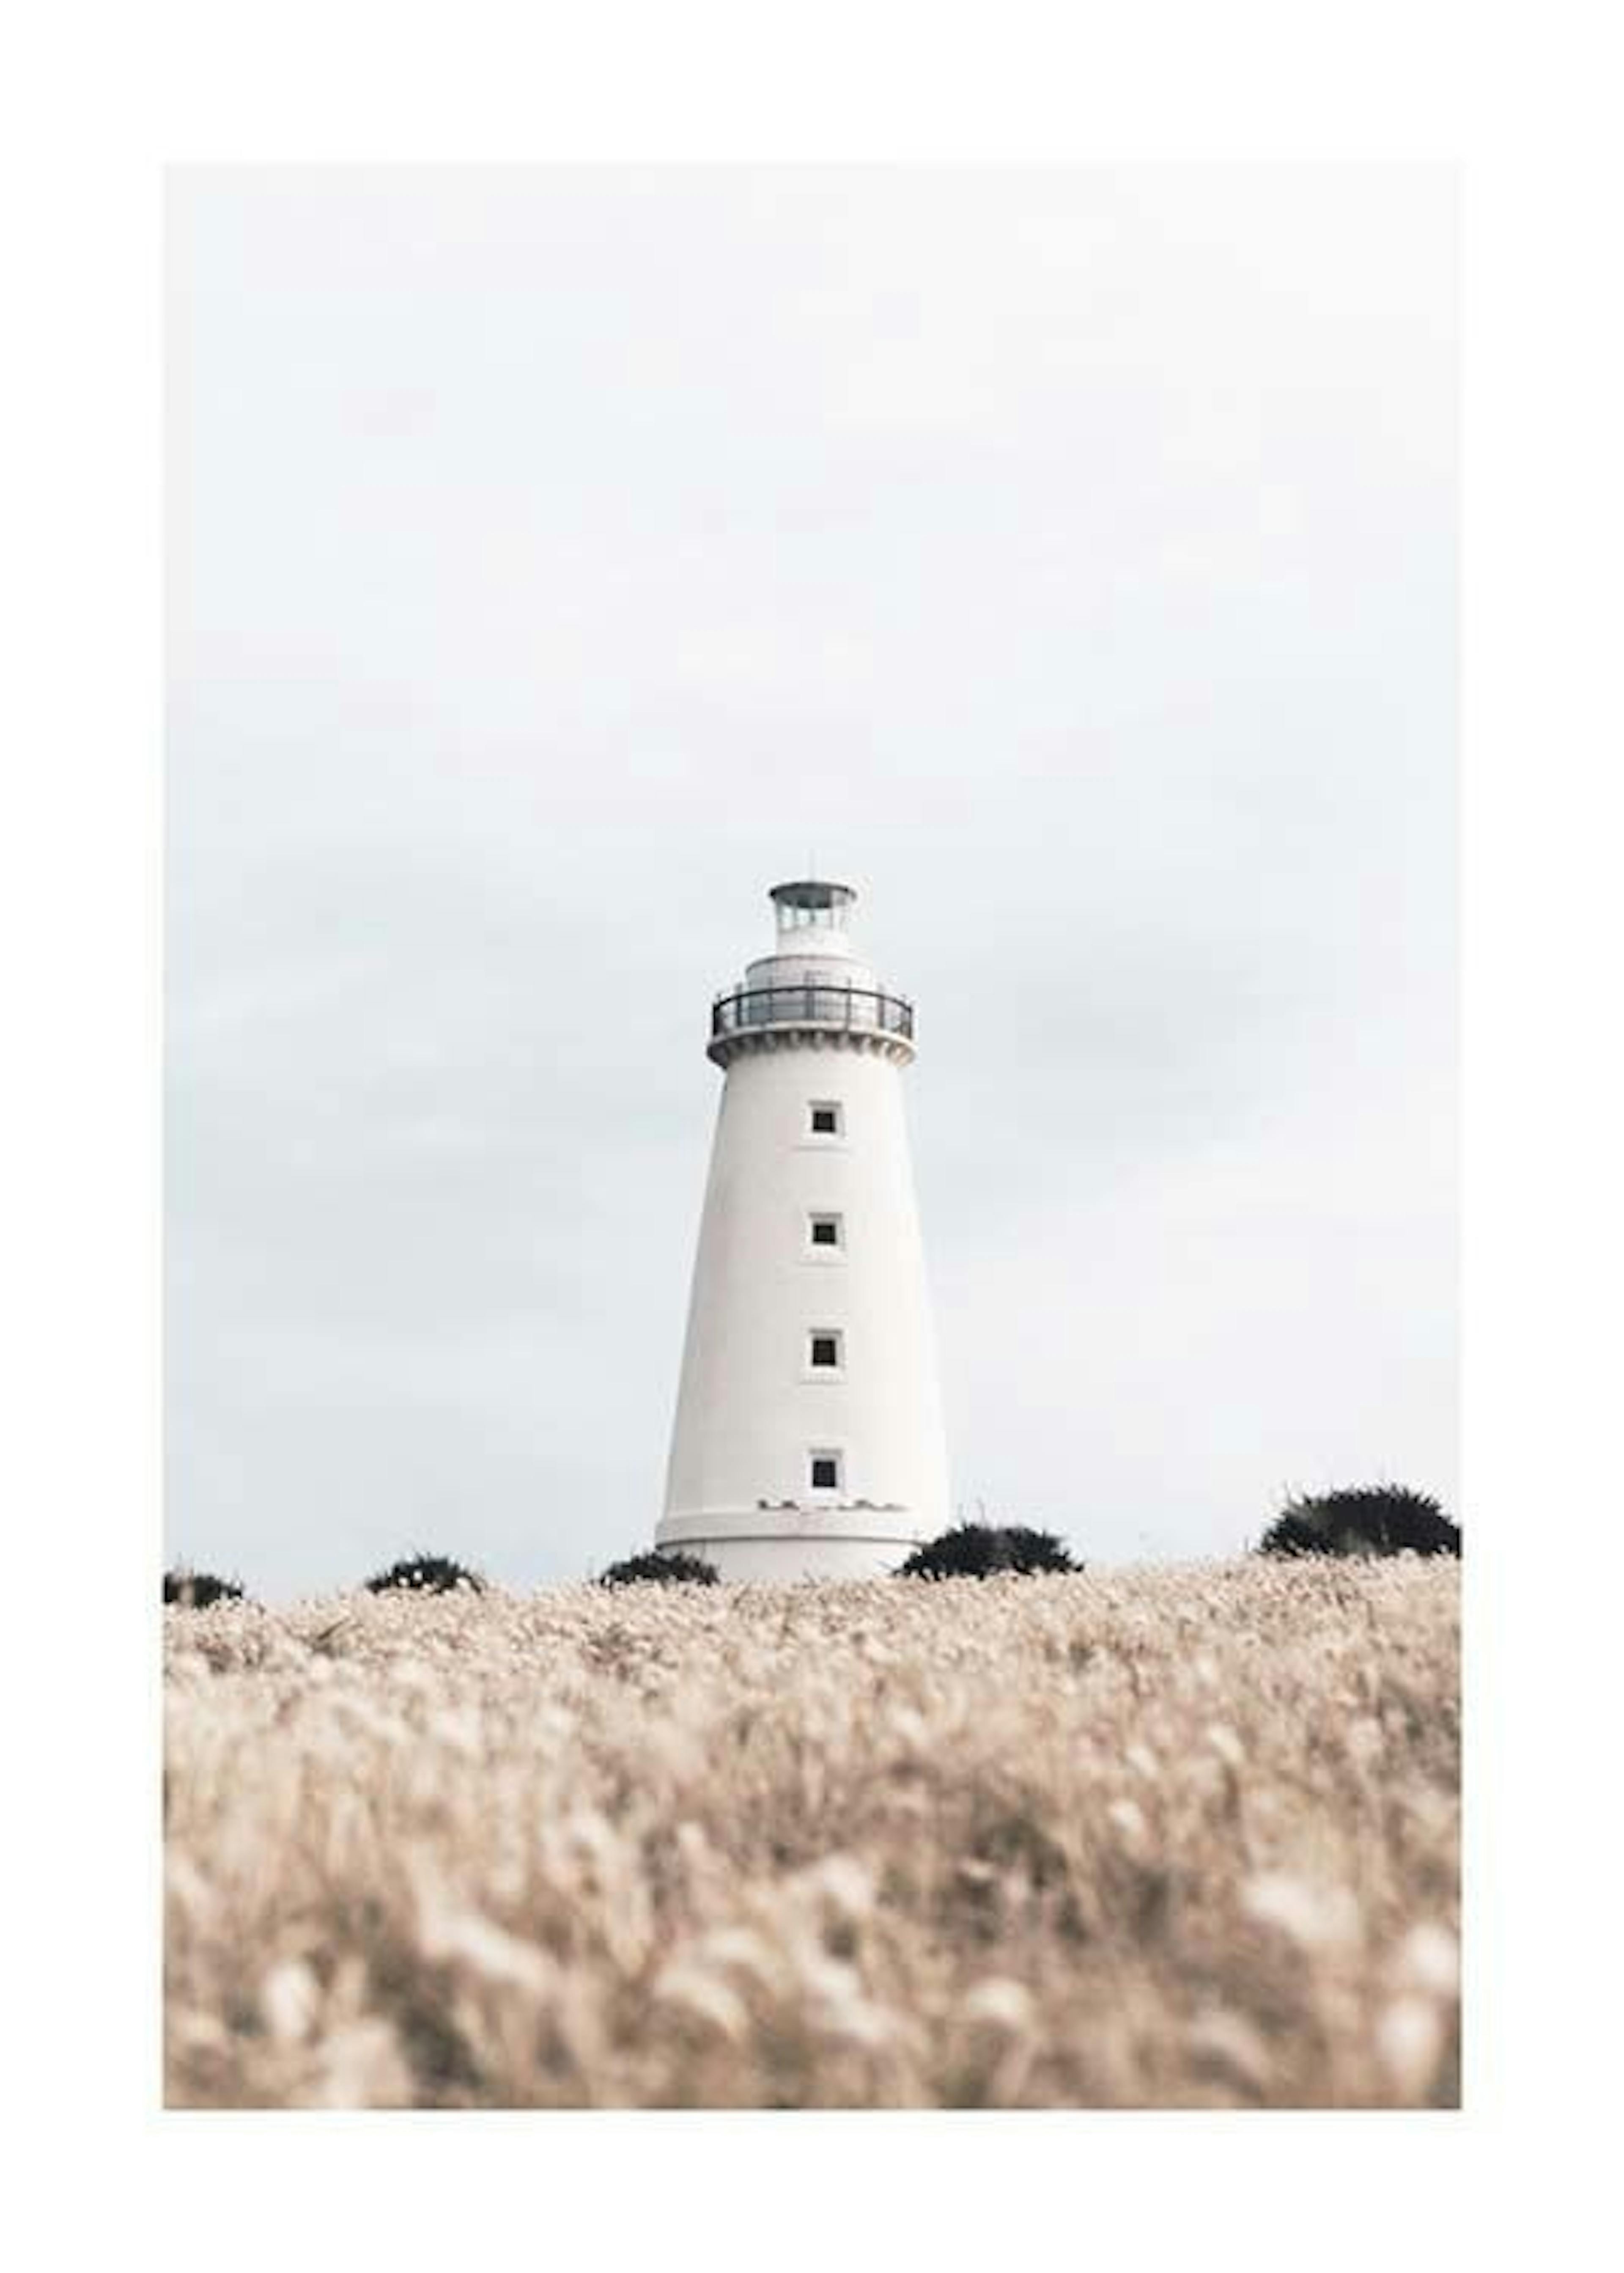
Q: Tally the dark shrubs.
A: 5